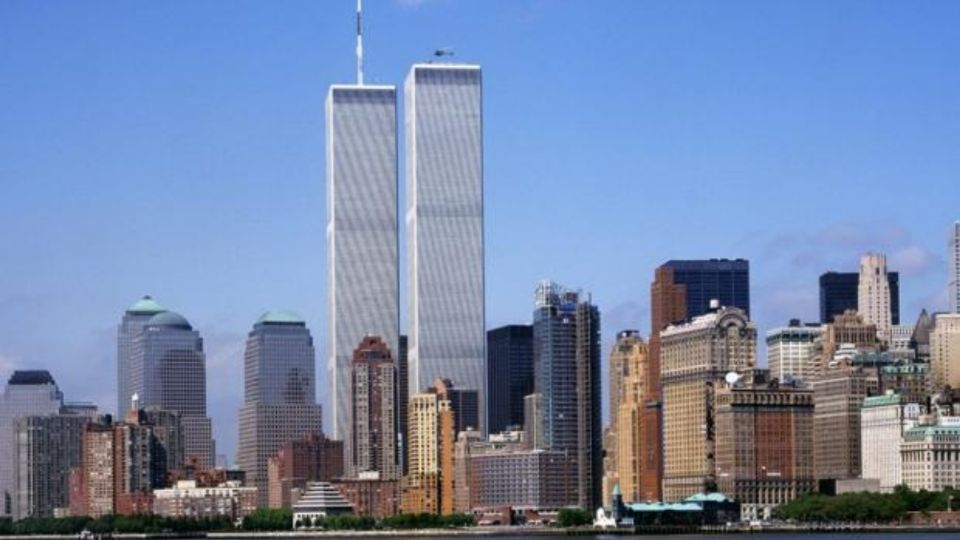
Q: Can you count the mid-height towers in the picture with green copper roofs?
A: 3